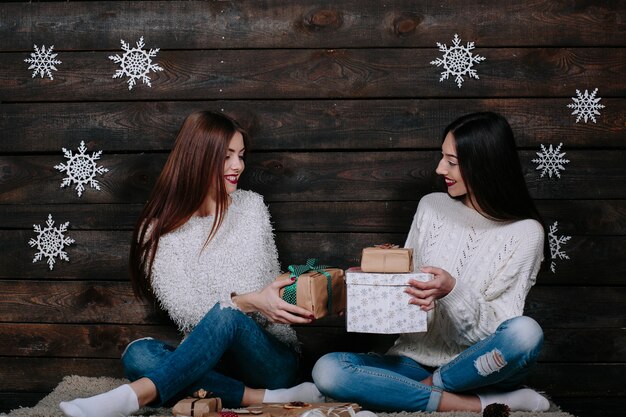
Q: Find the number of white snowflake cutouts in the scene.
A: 8